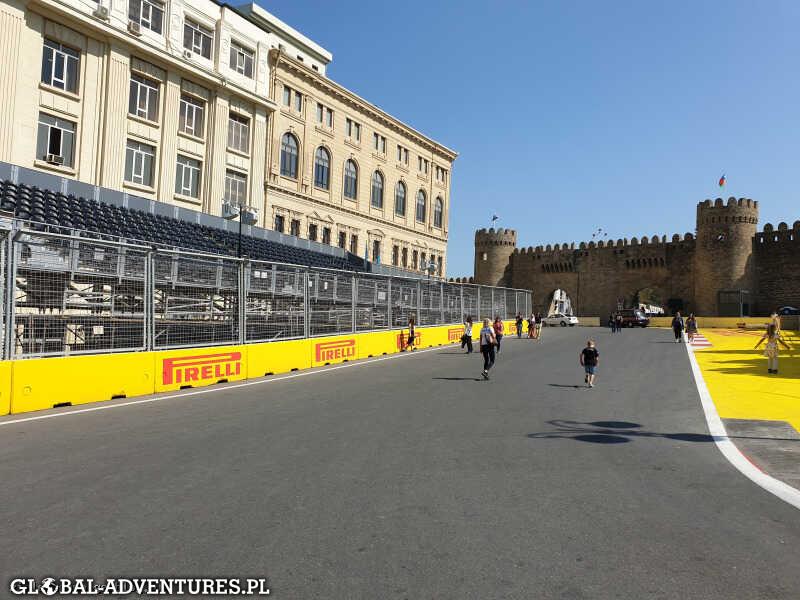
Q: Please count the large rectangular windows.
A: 11